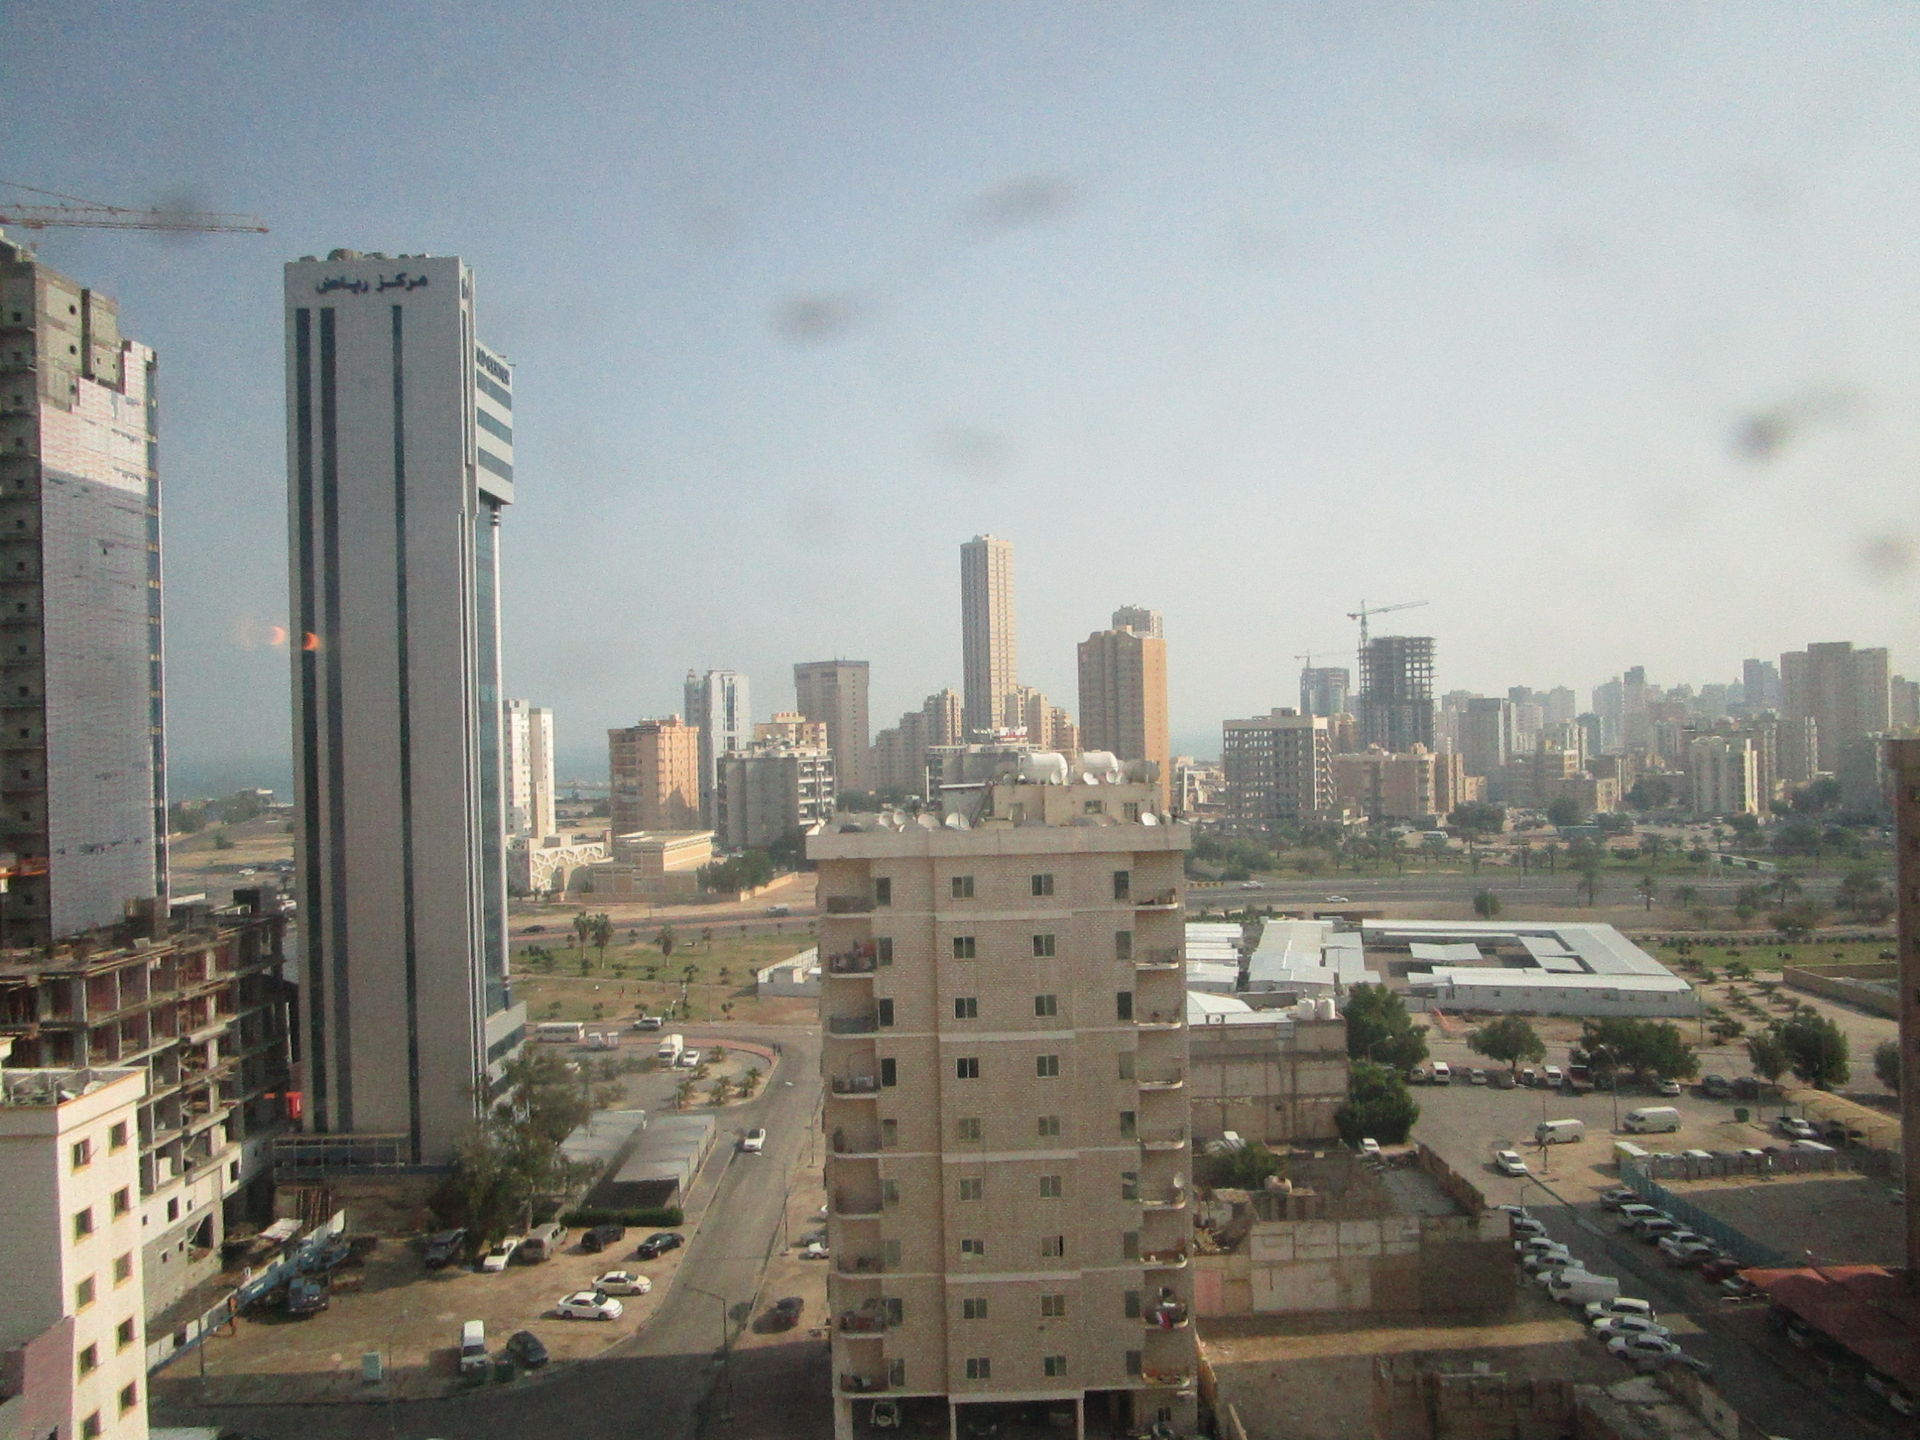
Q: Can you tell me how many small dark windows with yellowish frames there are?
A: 10